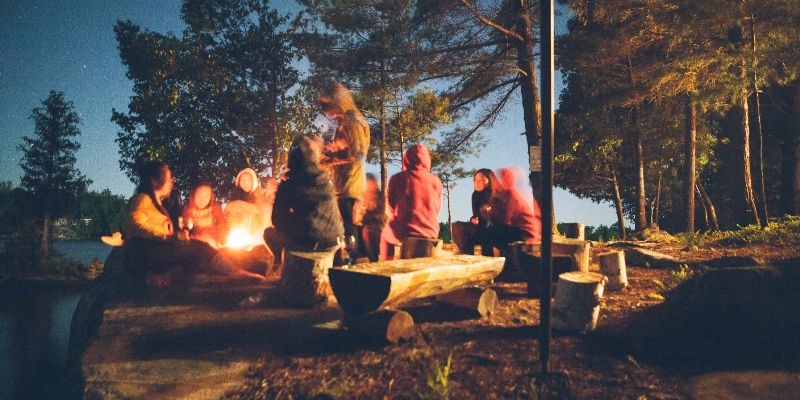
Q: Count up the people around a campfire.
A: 9